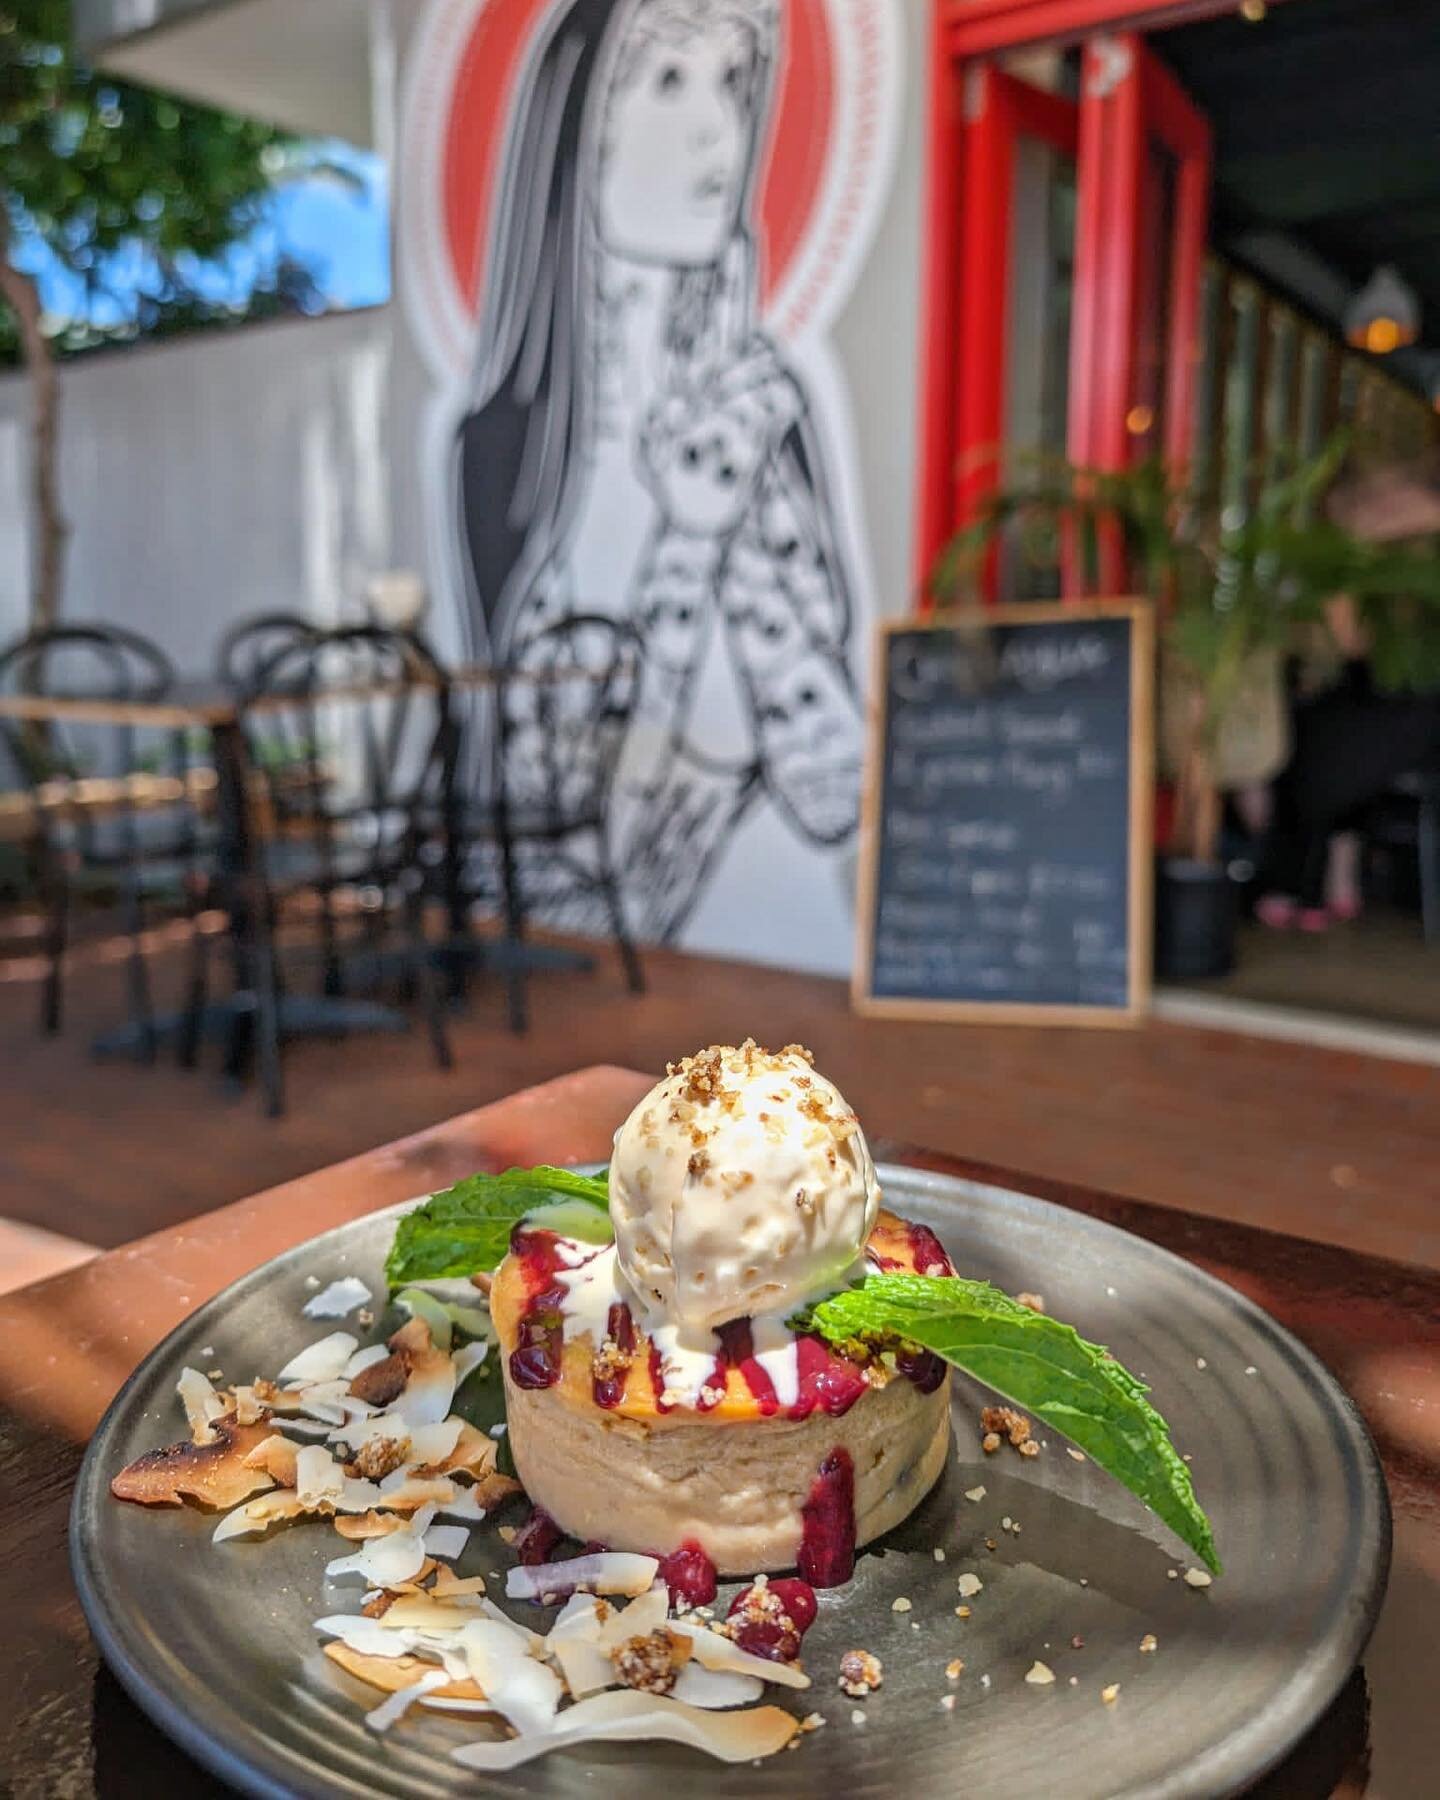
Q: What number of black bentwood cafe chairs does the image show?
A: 4